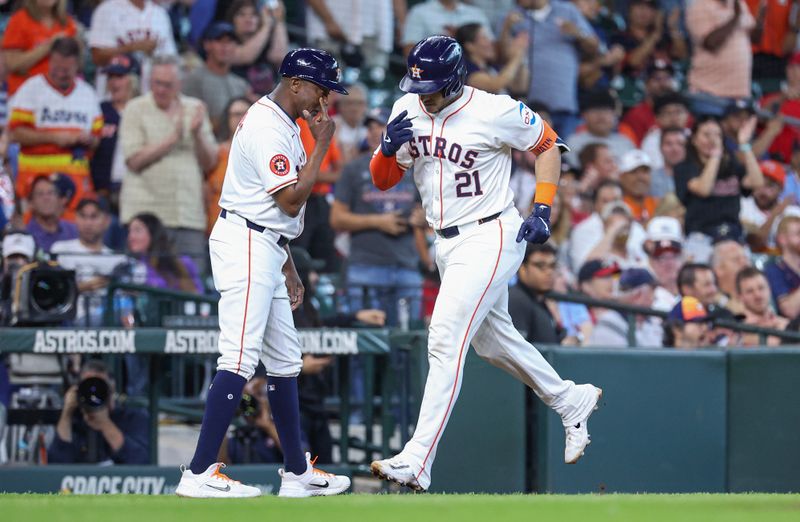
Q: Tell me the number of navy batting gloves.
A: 2